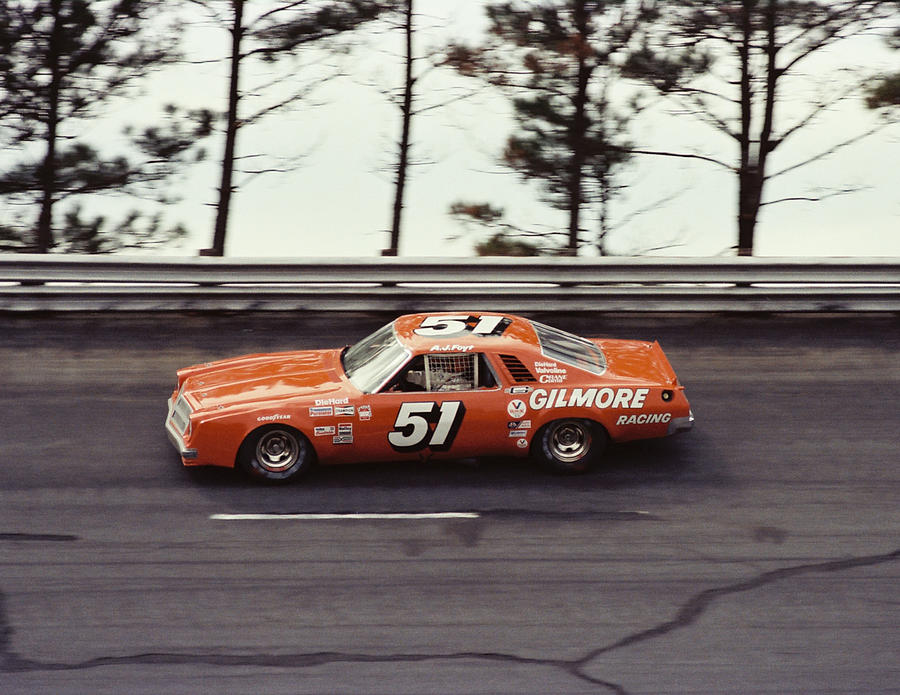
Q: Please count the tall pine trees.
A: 5